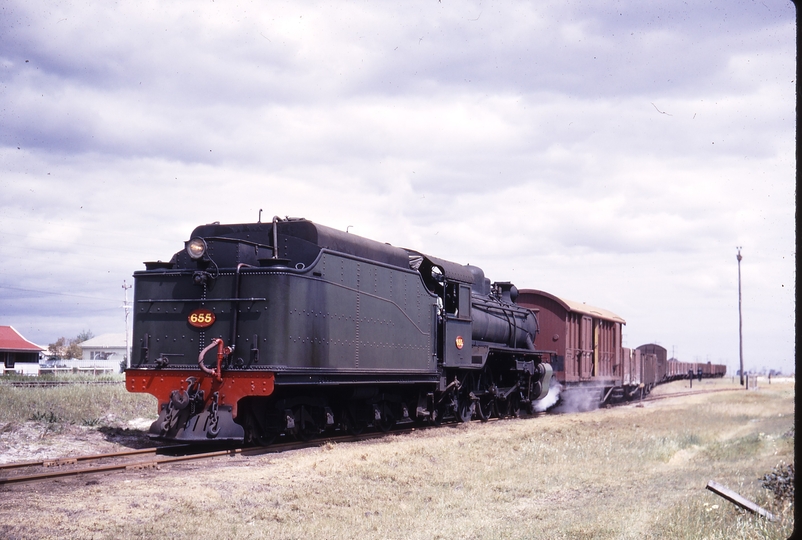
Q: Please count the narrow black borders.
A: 1